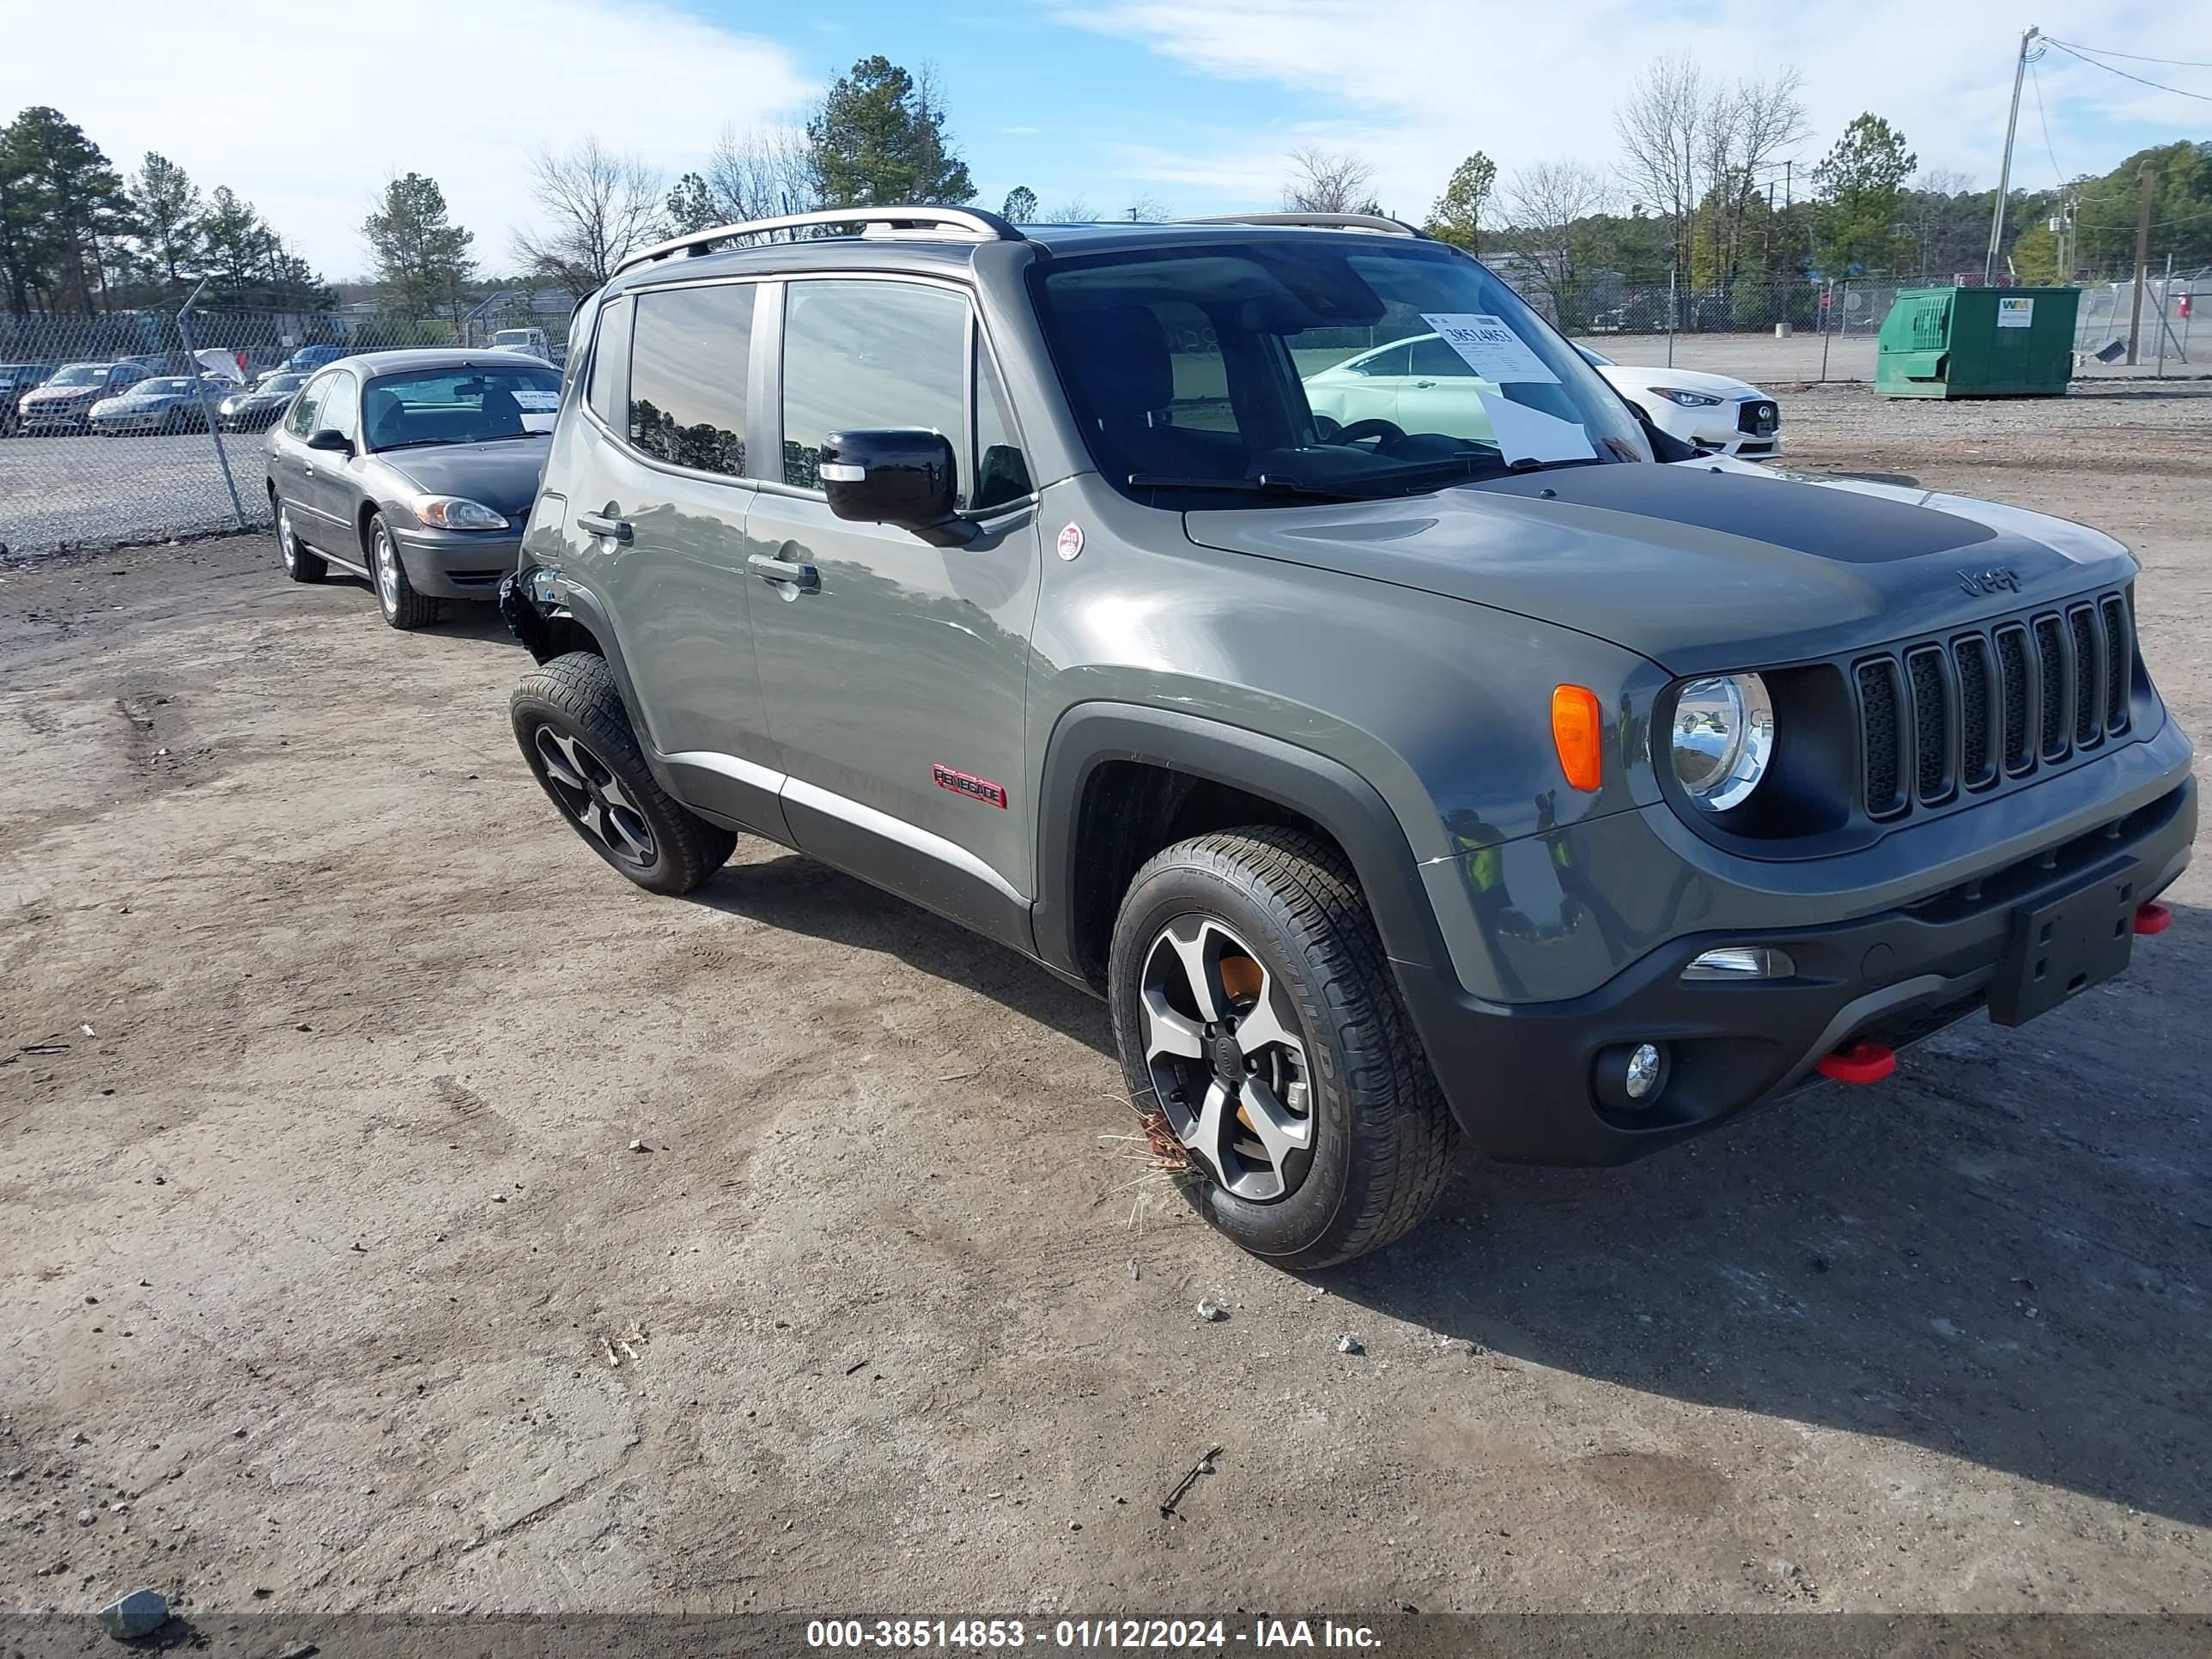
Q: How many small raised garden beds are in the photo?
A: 0